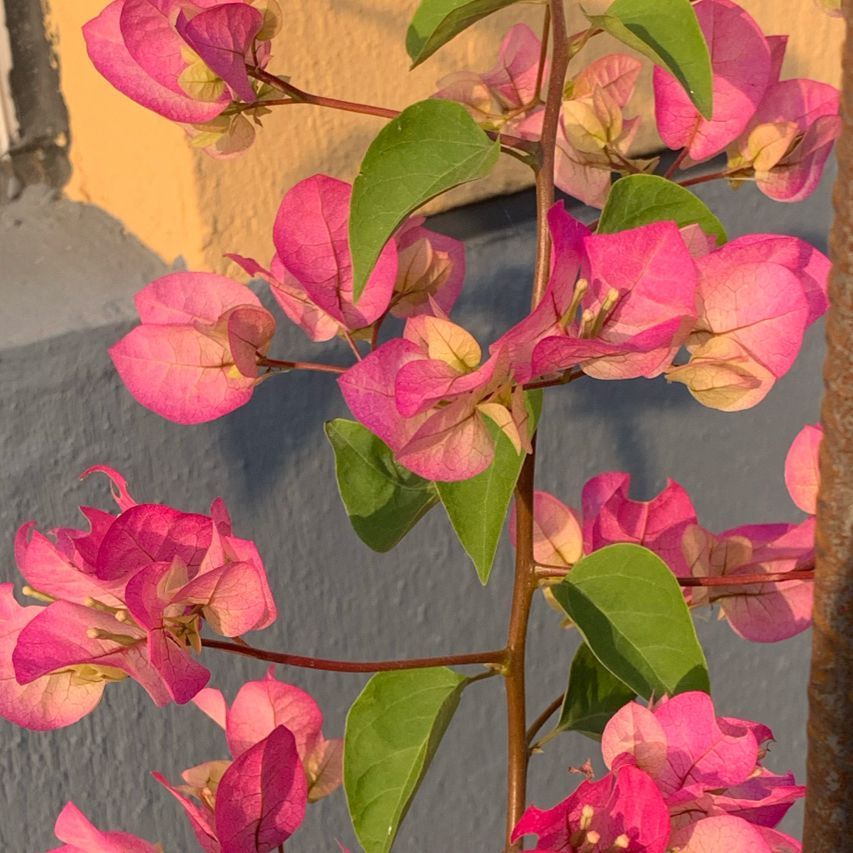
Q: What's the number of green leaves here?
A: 9